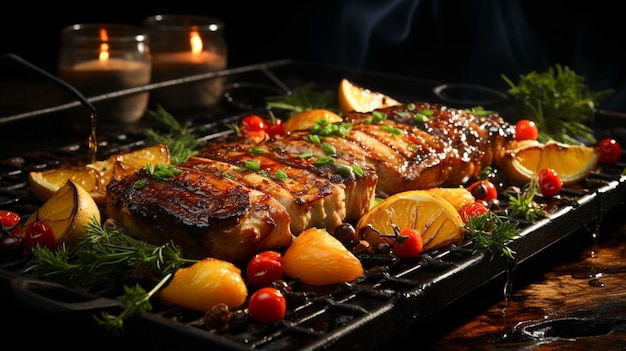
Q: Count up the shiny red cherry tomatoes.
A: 12